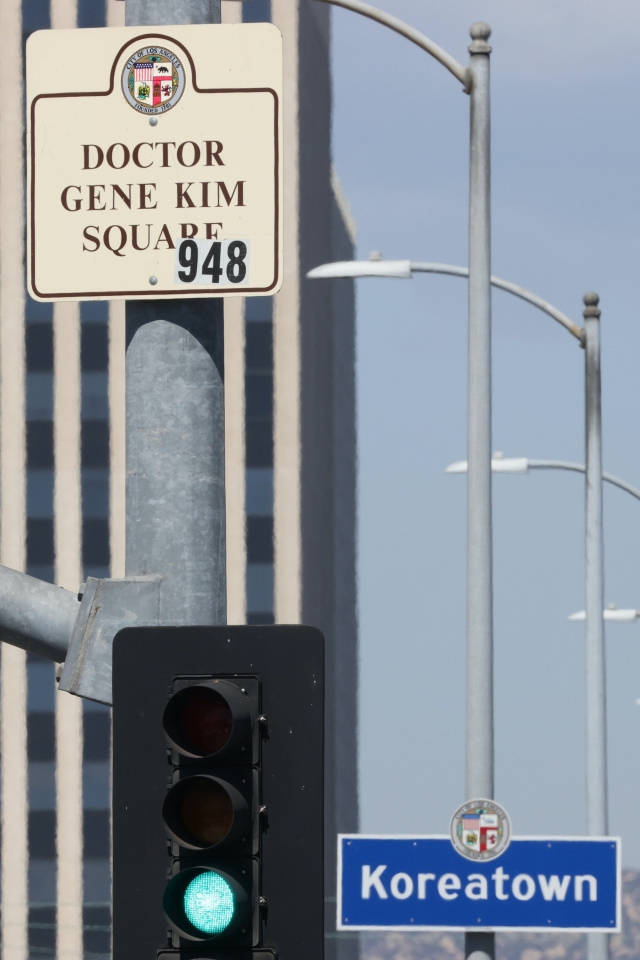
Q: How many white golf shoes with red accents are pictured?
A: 0